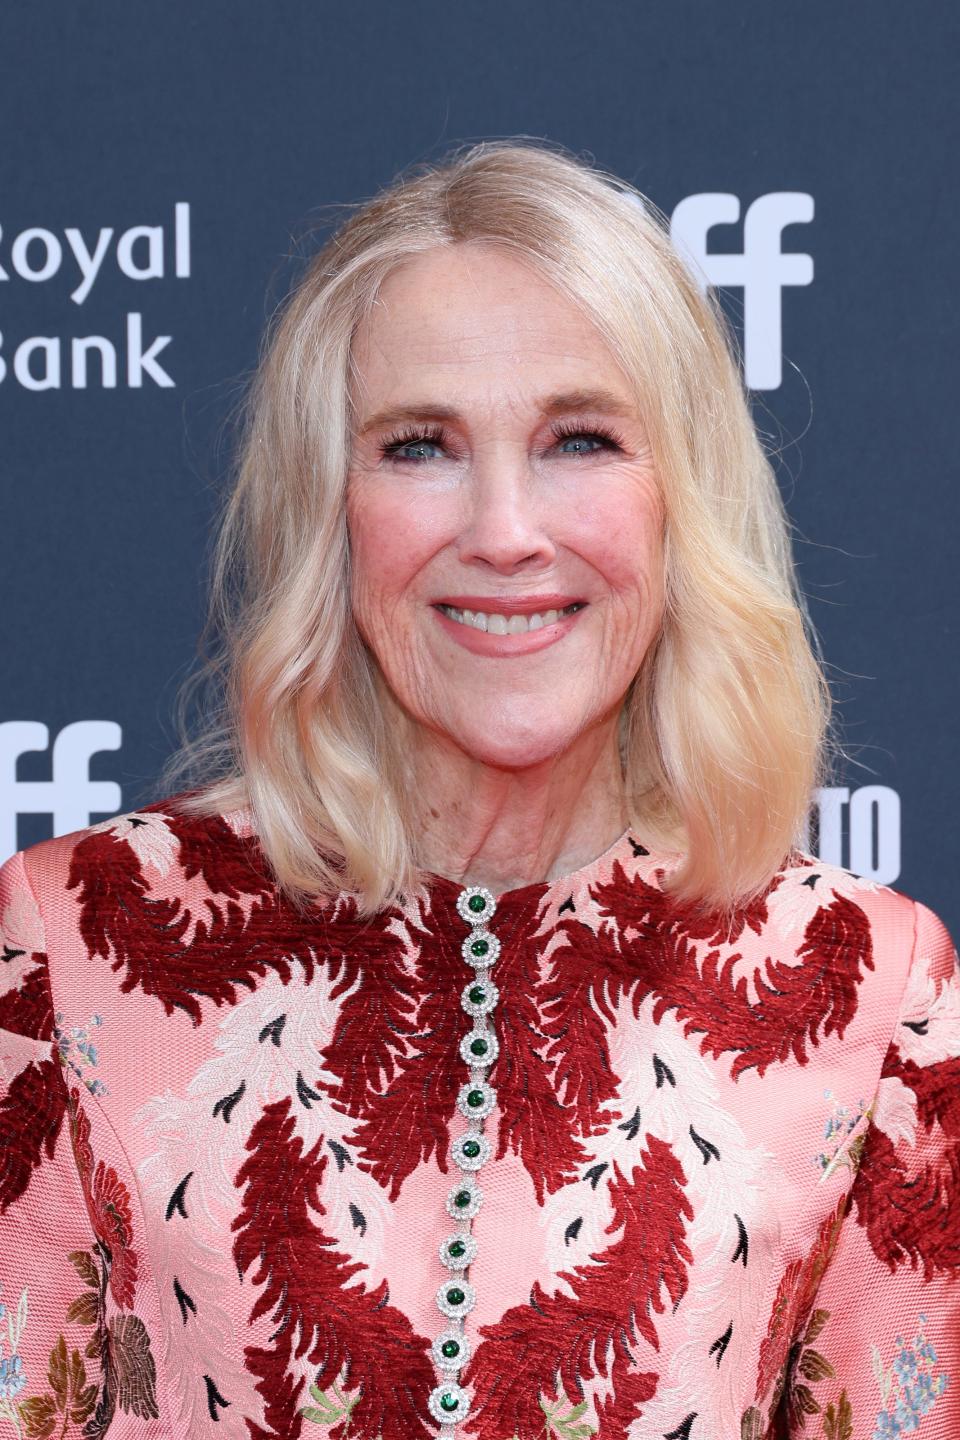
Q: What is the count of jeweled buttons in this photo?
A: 11